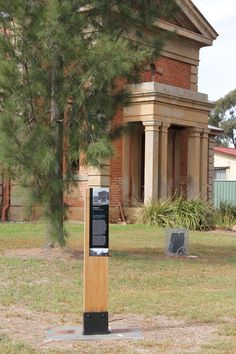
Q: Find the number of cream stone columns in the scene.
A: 4